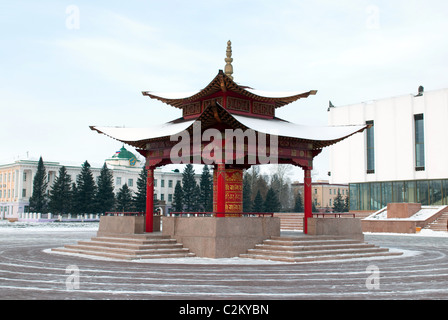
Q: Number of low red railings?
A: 3